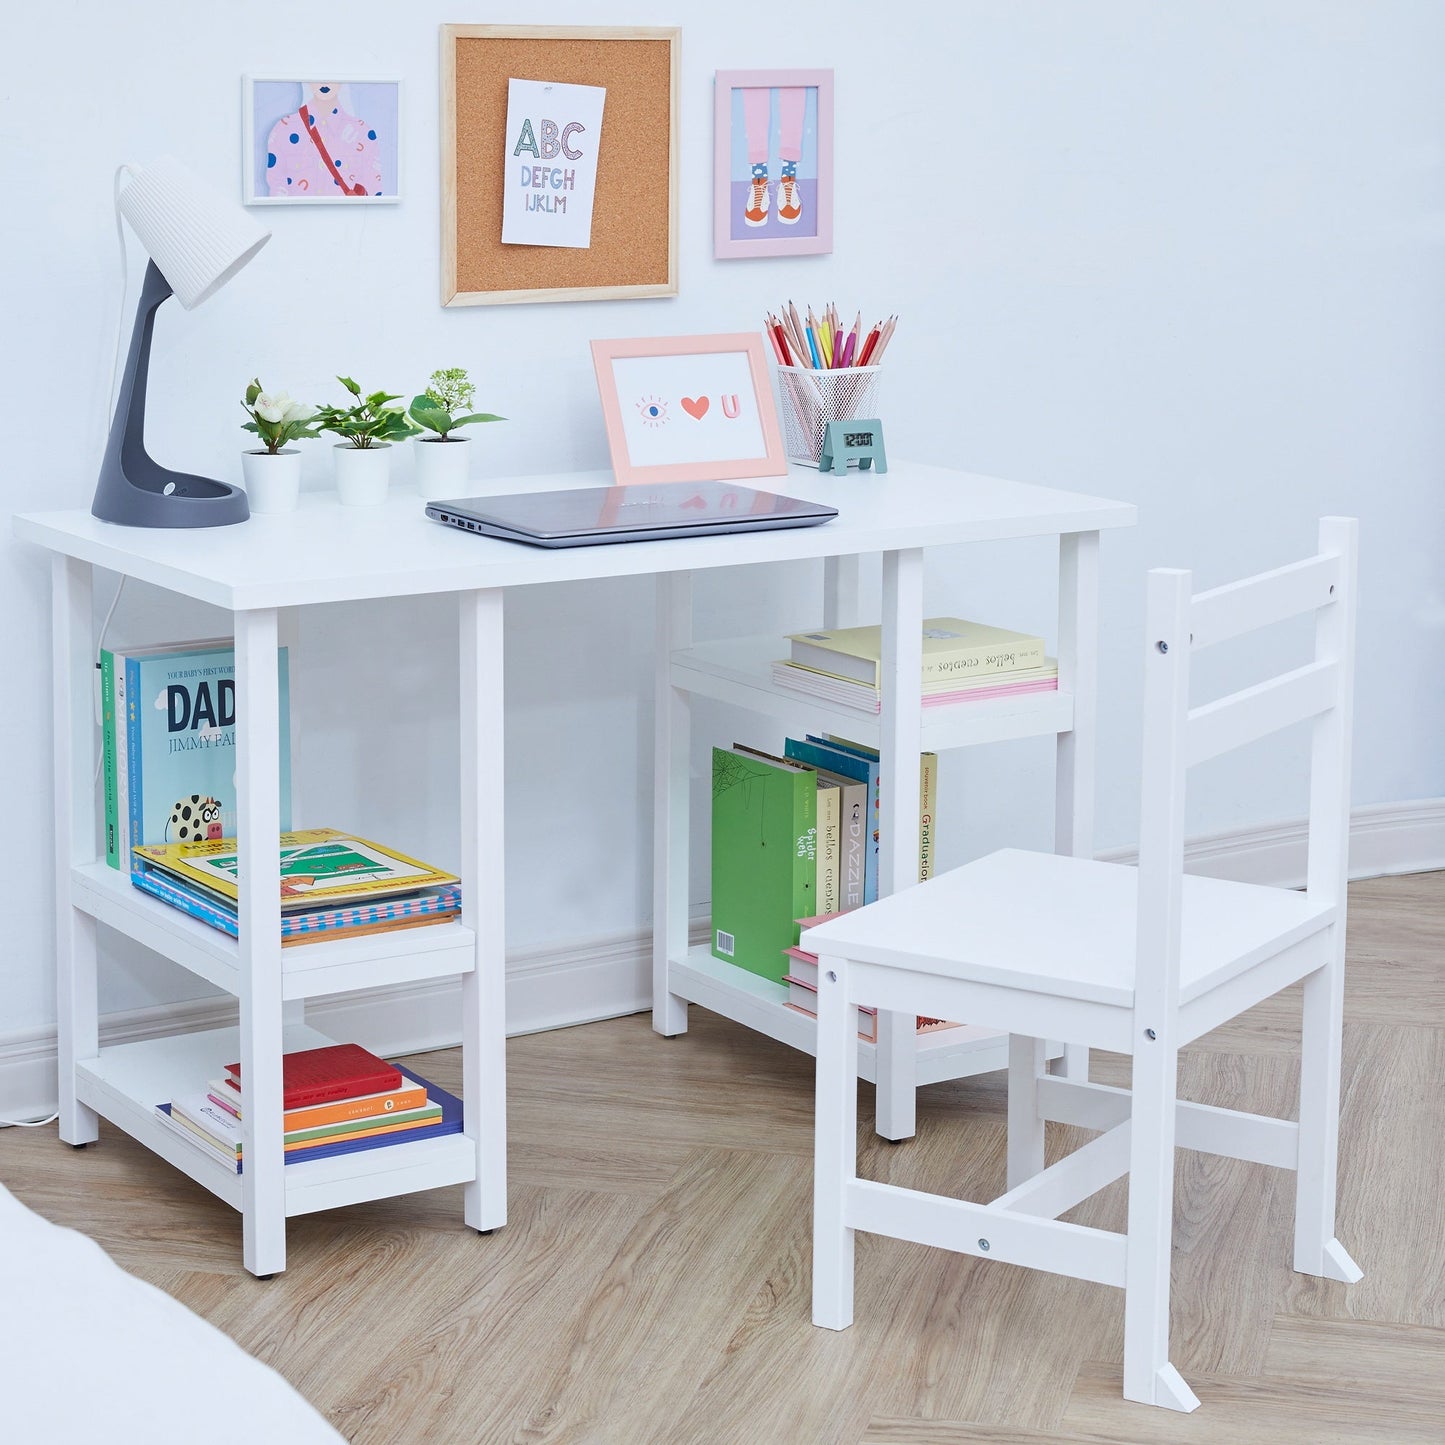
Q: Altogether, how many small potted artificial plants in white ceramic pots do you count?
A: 3